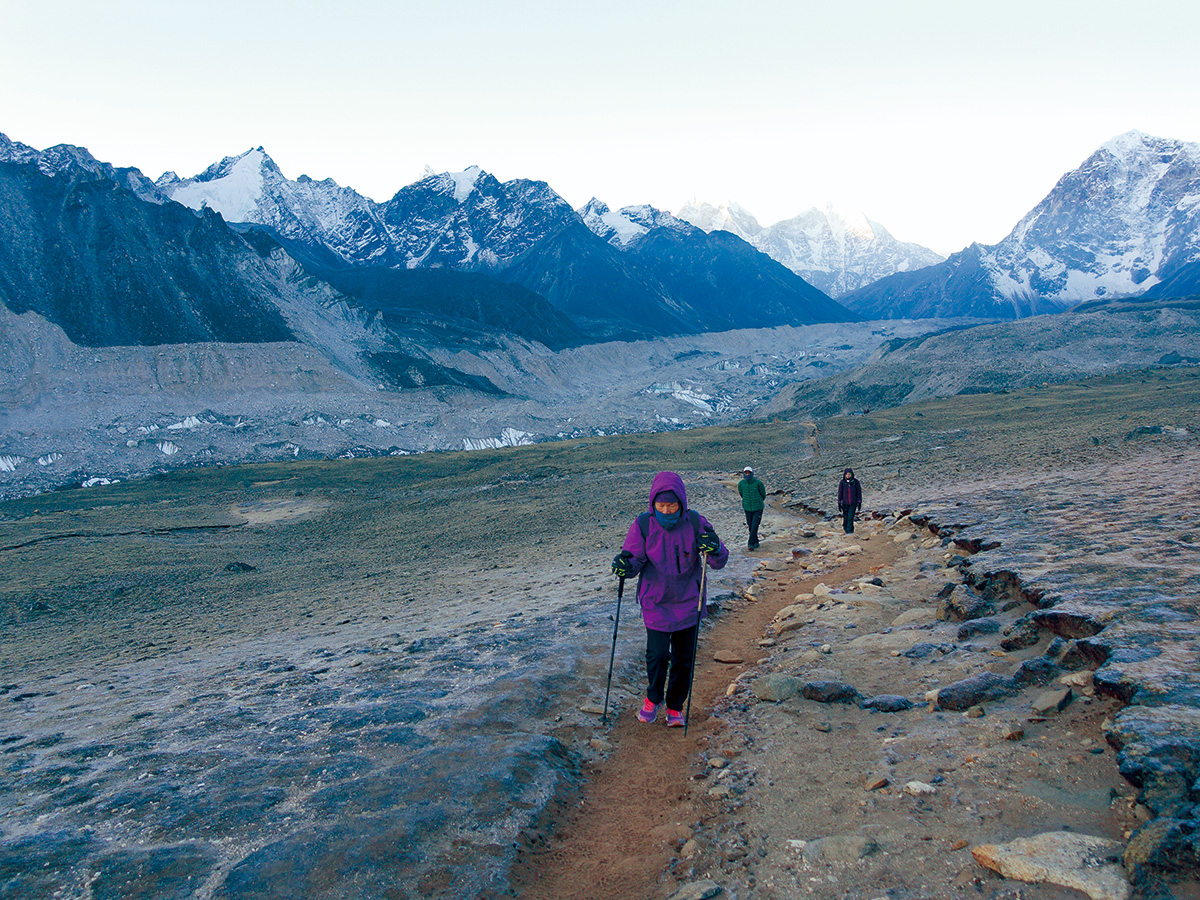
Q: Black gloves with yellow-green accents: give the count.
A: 2